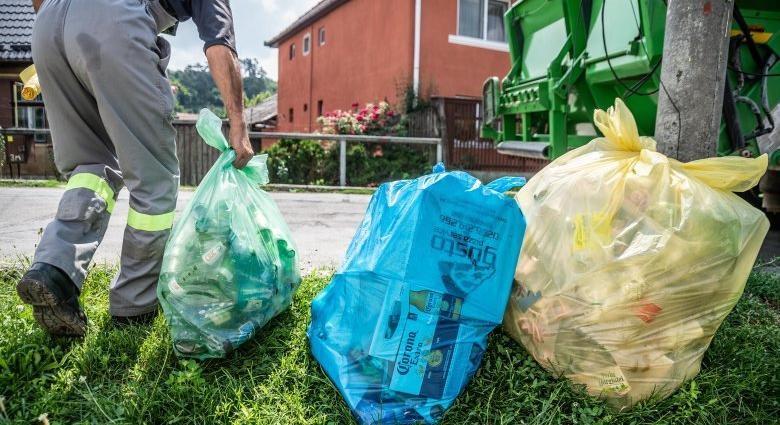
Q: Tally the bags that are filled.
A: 3